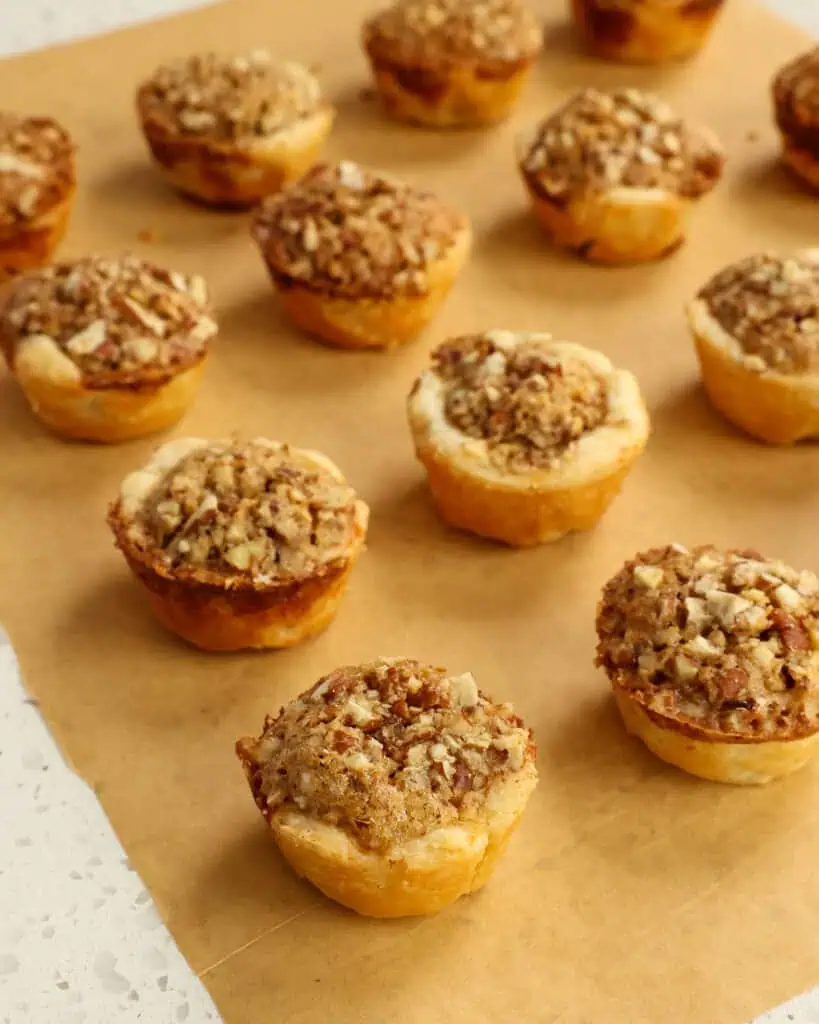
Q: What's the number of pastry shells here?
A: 13